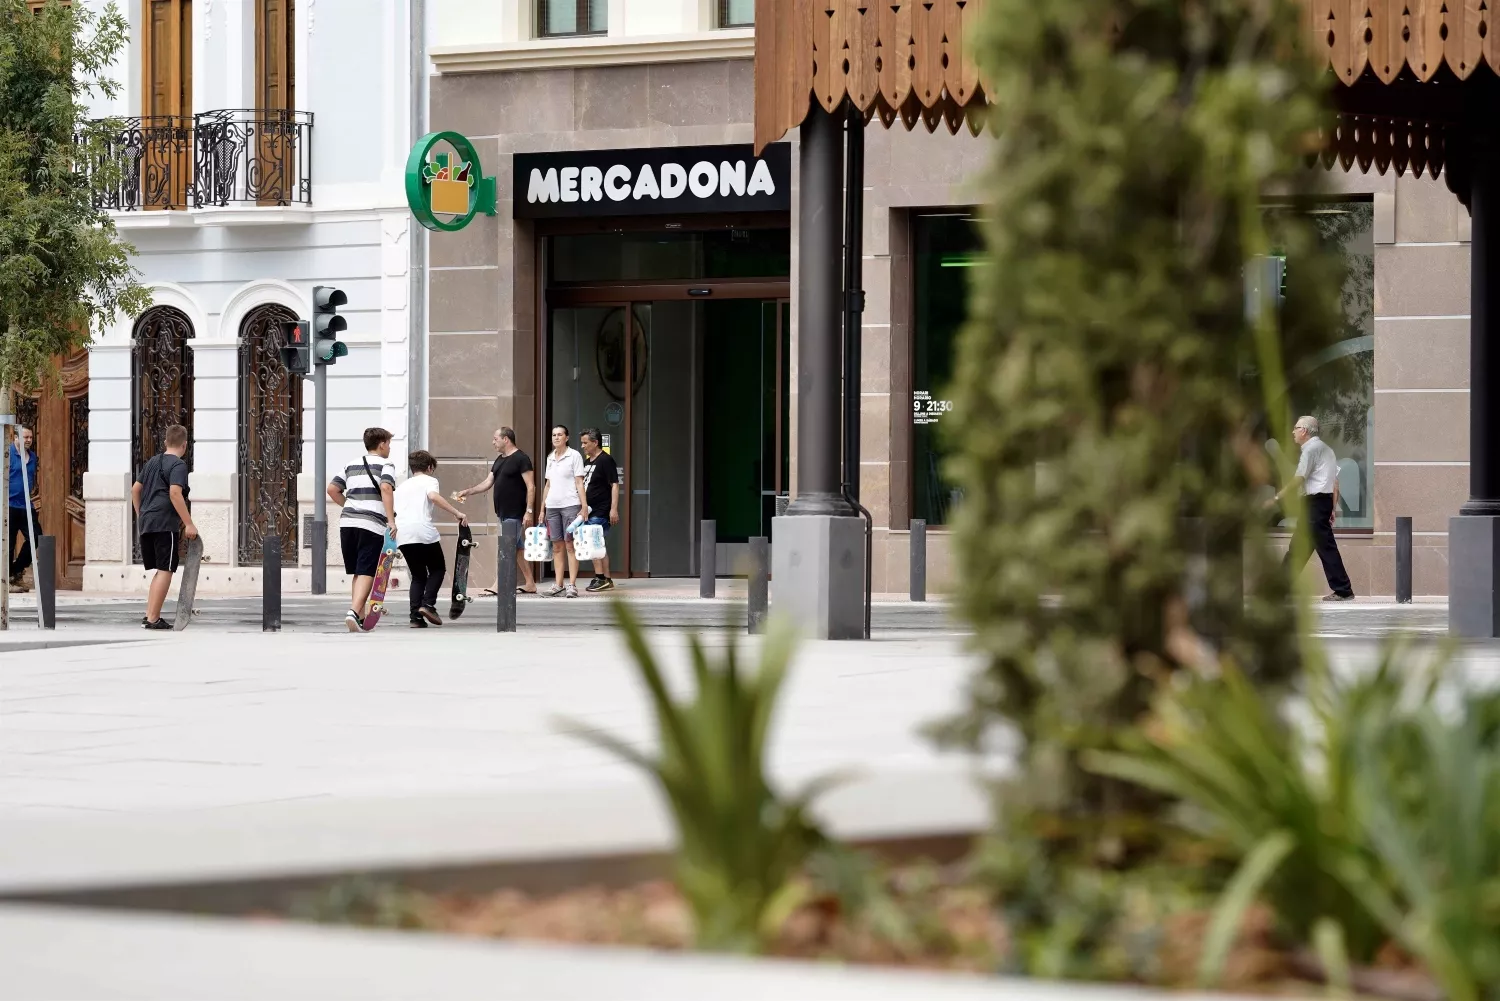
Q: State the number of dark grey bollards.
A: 7